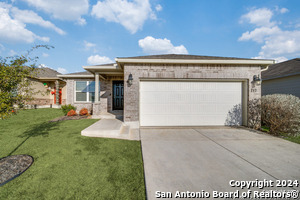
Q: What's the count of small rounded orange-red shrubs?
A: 2